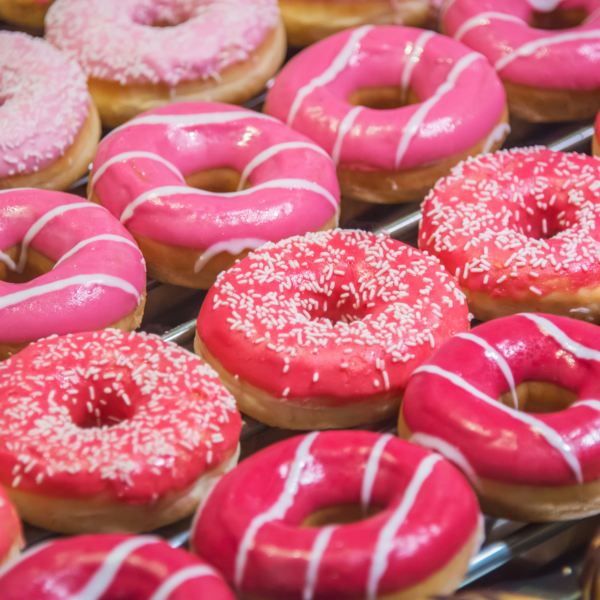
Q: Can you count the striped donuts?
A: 7